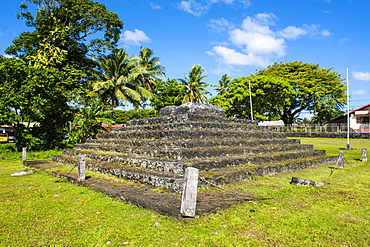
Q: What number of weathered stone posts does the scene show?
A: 5